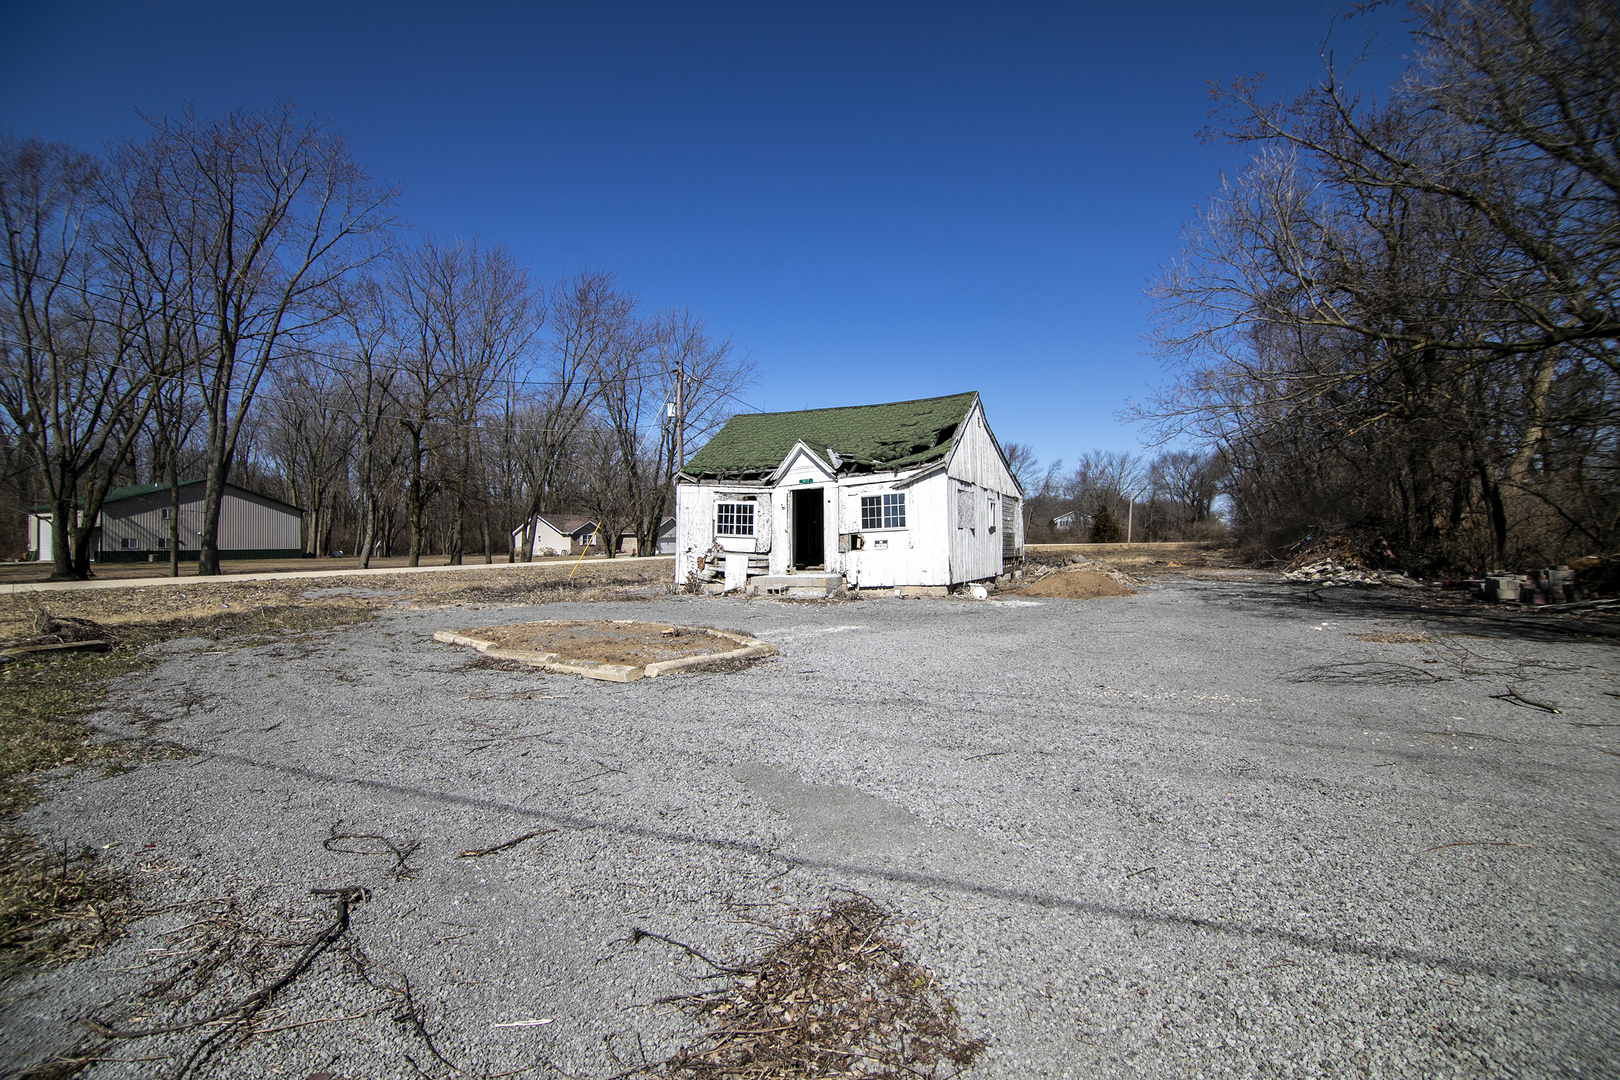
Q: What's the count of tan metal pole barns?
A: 1